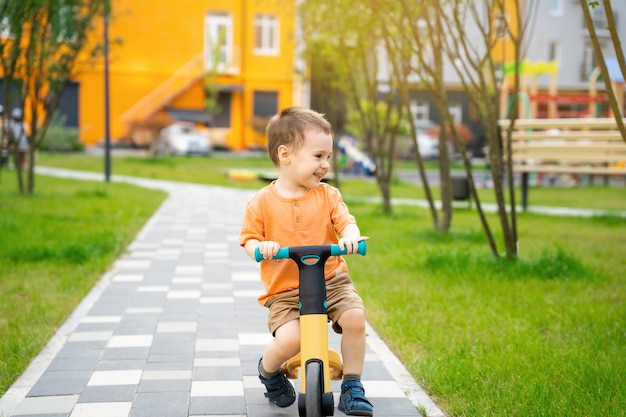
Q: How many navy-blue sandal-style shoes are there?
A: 2